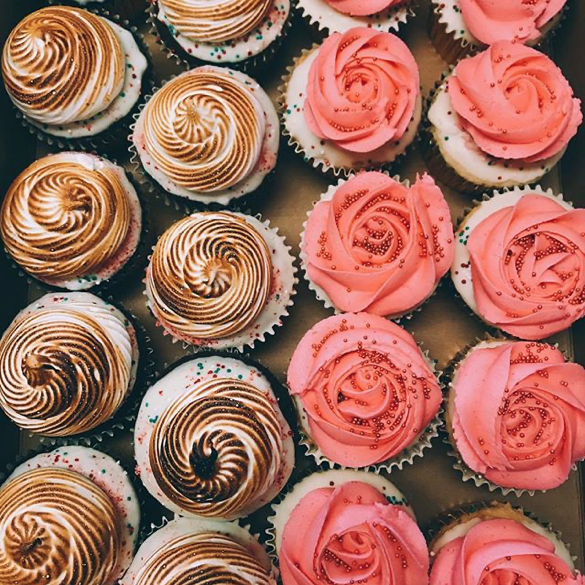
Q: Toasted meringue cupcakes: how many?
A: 9